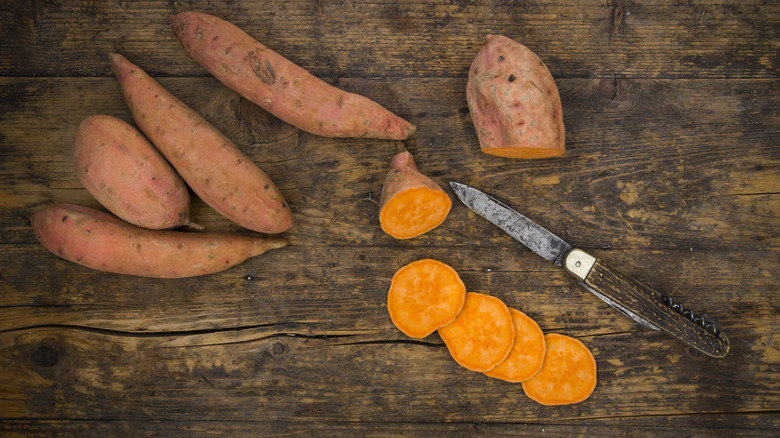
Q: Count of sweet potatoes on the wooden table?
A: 5